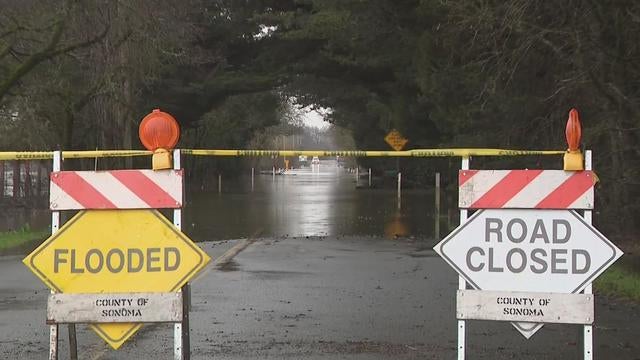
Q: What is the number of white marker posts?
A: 7